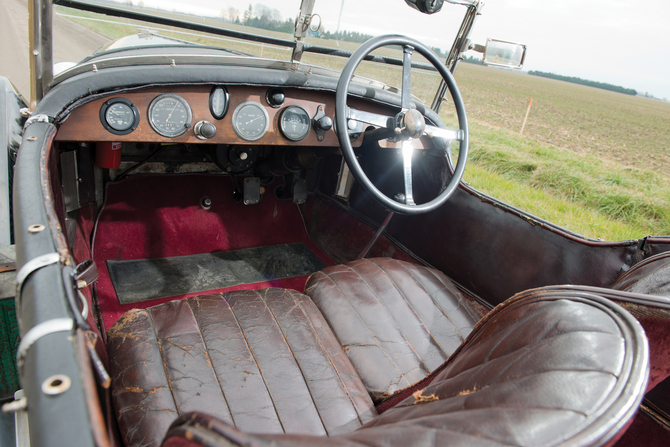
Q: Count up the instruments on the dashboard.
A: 5